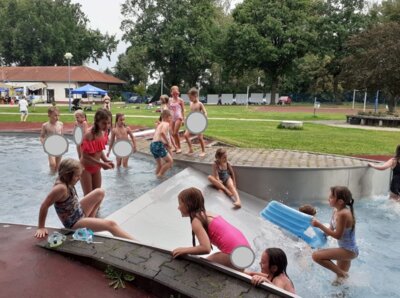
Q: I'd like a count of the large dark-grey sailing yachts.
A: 0